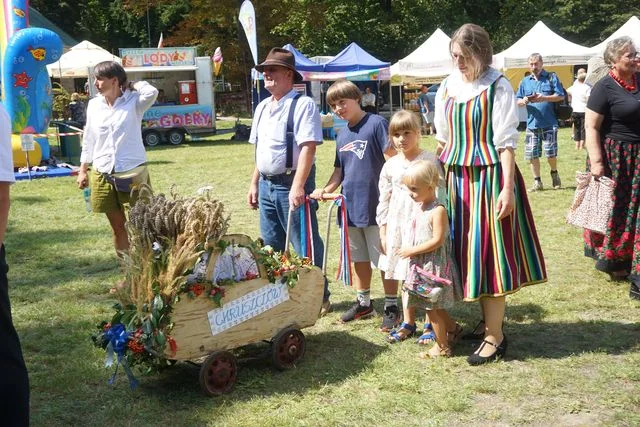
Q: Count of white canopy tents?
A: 4